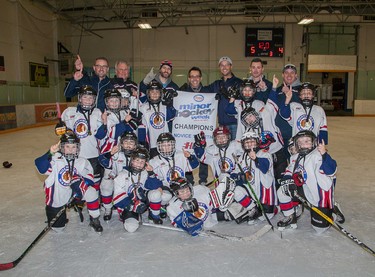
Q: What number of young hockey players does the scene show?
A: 15